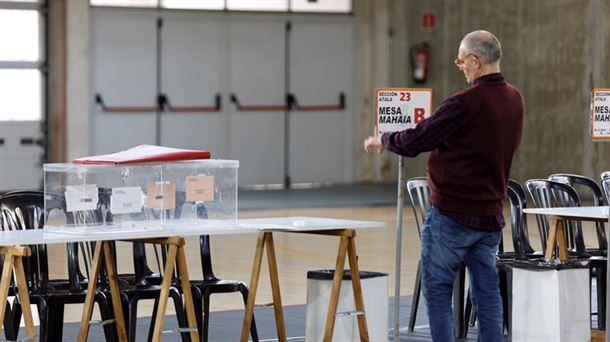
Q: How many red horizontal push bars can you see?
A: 4